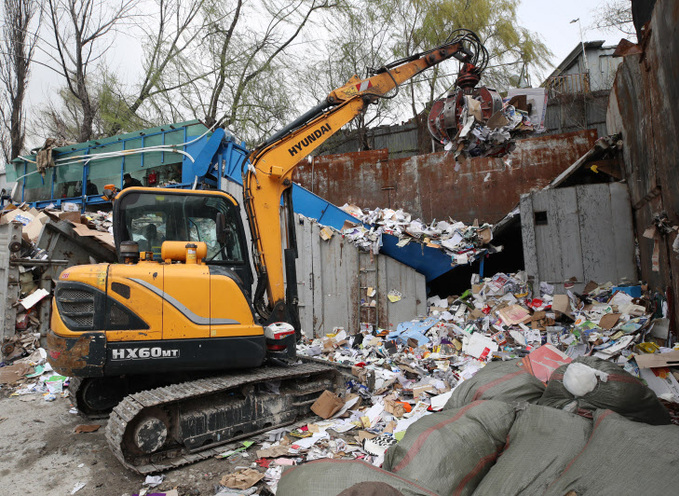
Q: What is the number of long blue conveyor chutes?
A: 1